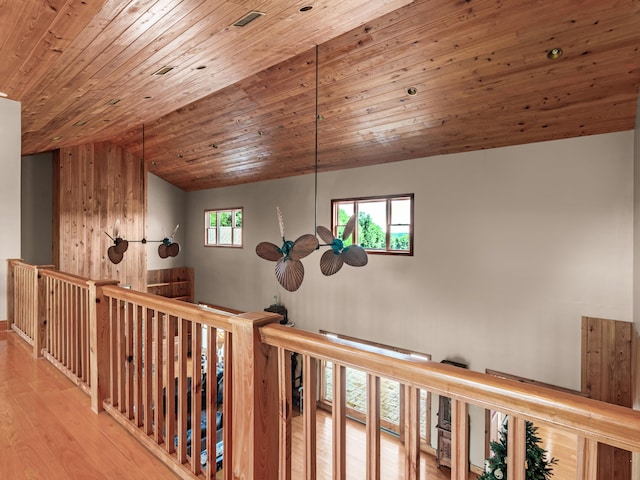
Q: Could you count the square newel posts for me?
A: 4